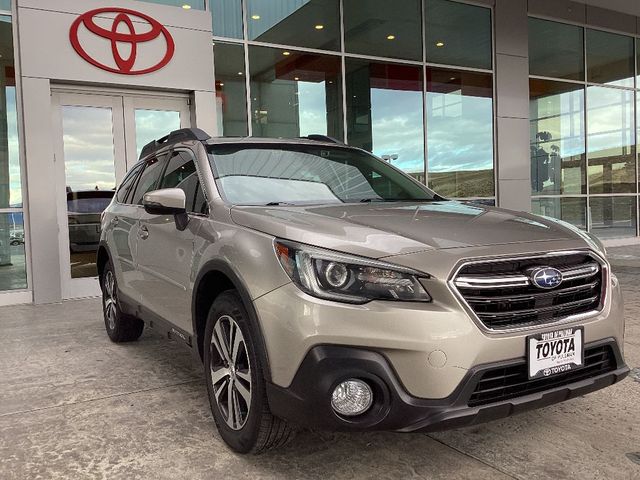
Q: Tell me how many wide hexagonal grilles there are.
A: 1